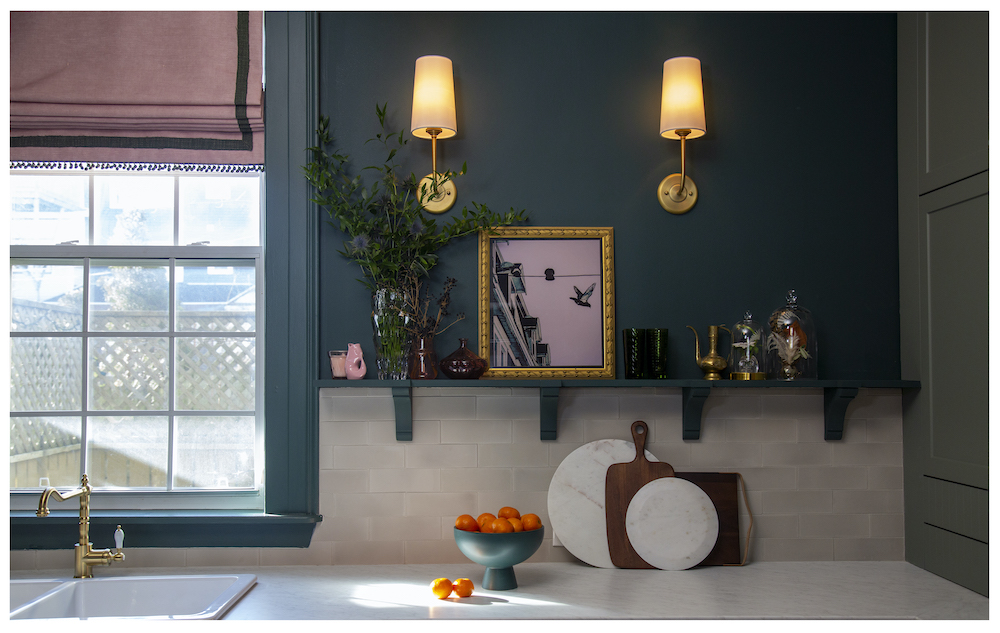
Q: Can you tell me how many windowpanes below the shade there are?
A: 12